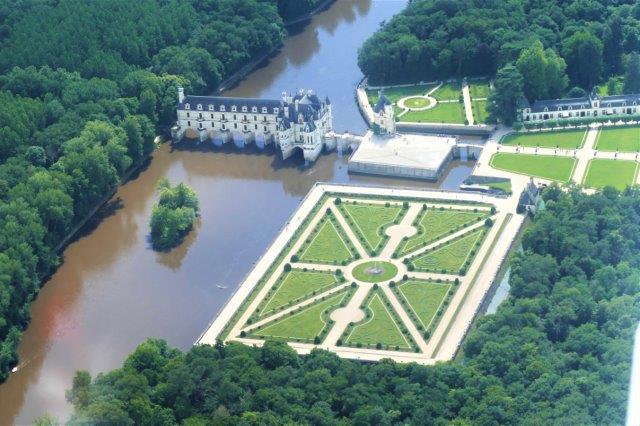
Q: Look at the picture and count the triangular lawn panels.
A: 8